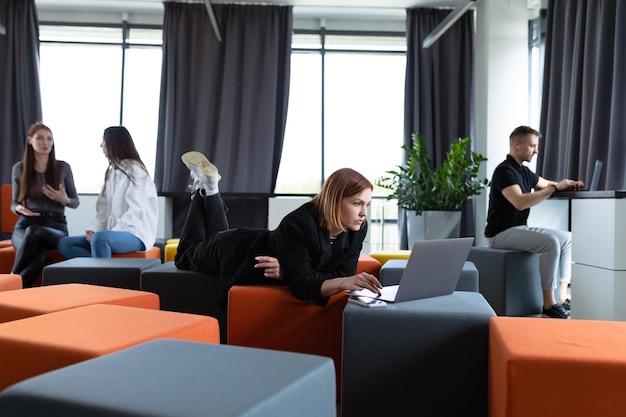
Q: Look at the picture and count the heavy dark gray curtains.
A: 4